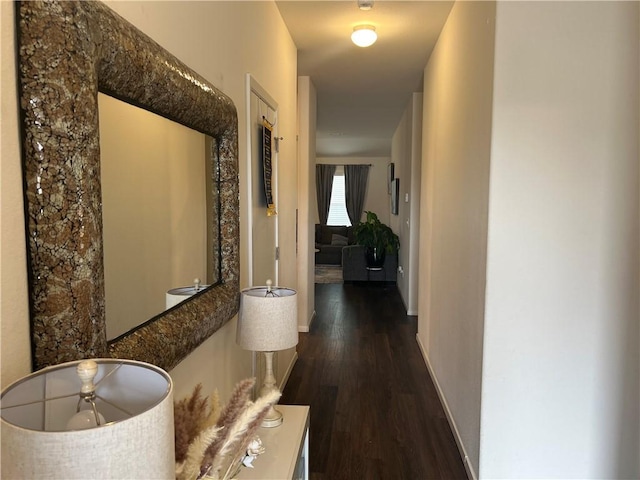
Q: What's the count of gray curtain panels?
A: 2